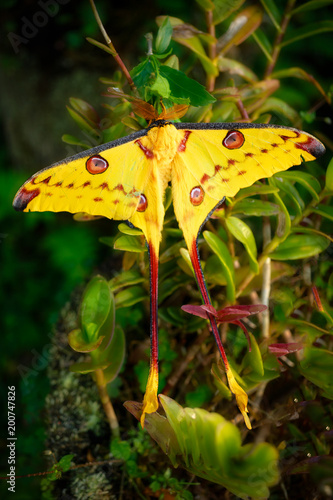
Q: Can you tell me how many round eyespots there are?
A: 4